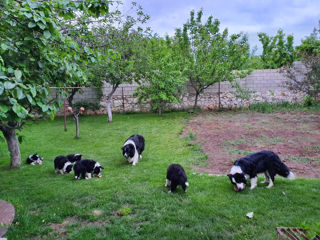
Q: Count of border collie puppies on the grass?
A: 5